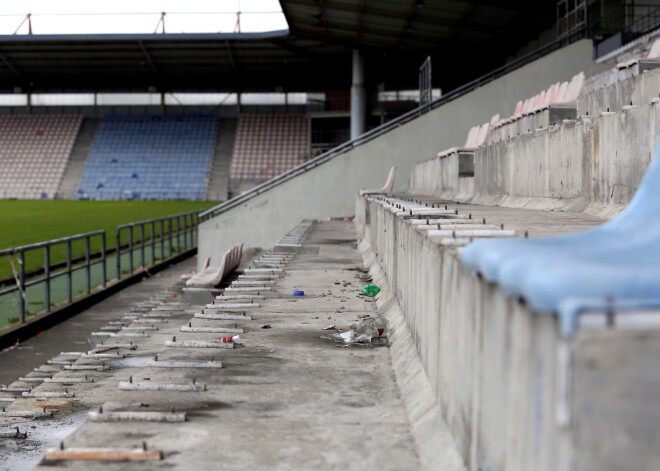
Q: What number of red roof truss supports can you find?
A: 3